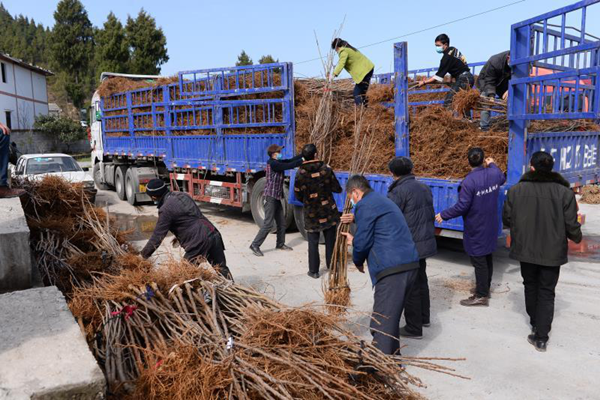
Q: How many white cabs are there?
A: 1